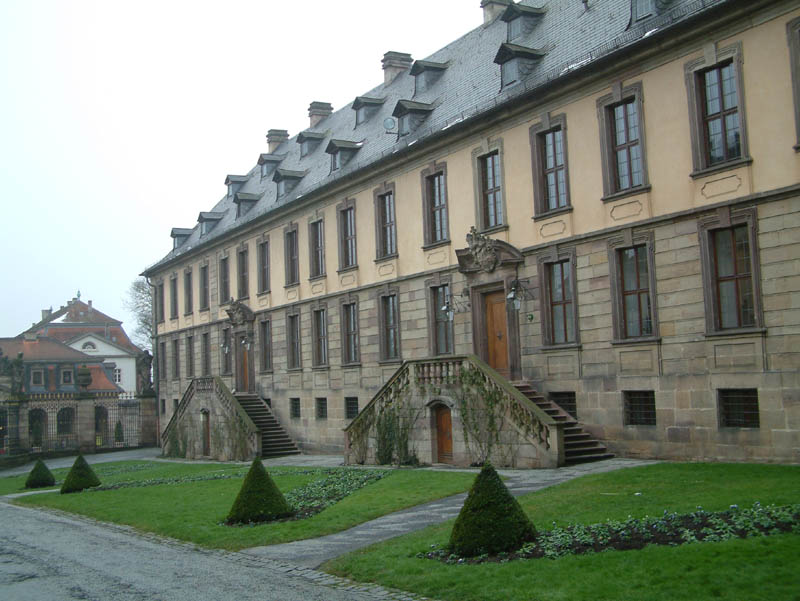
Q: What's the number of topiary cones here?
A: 4